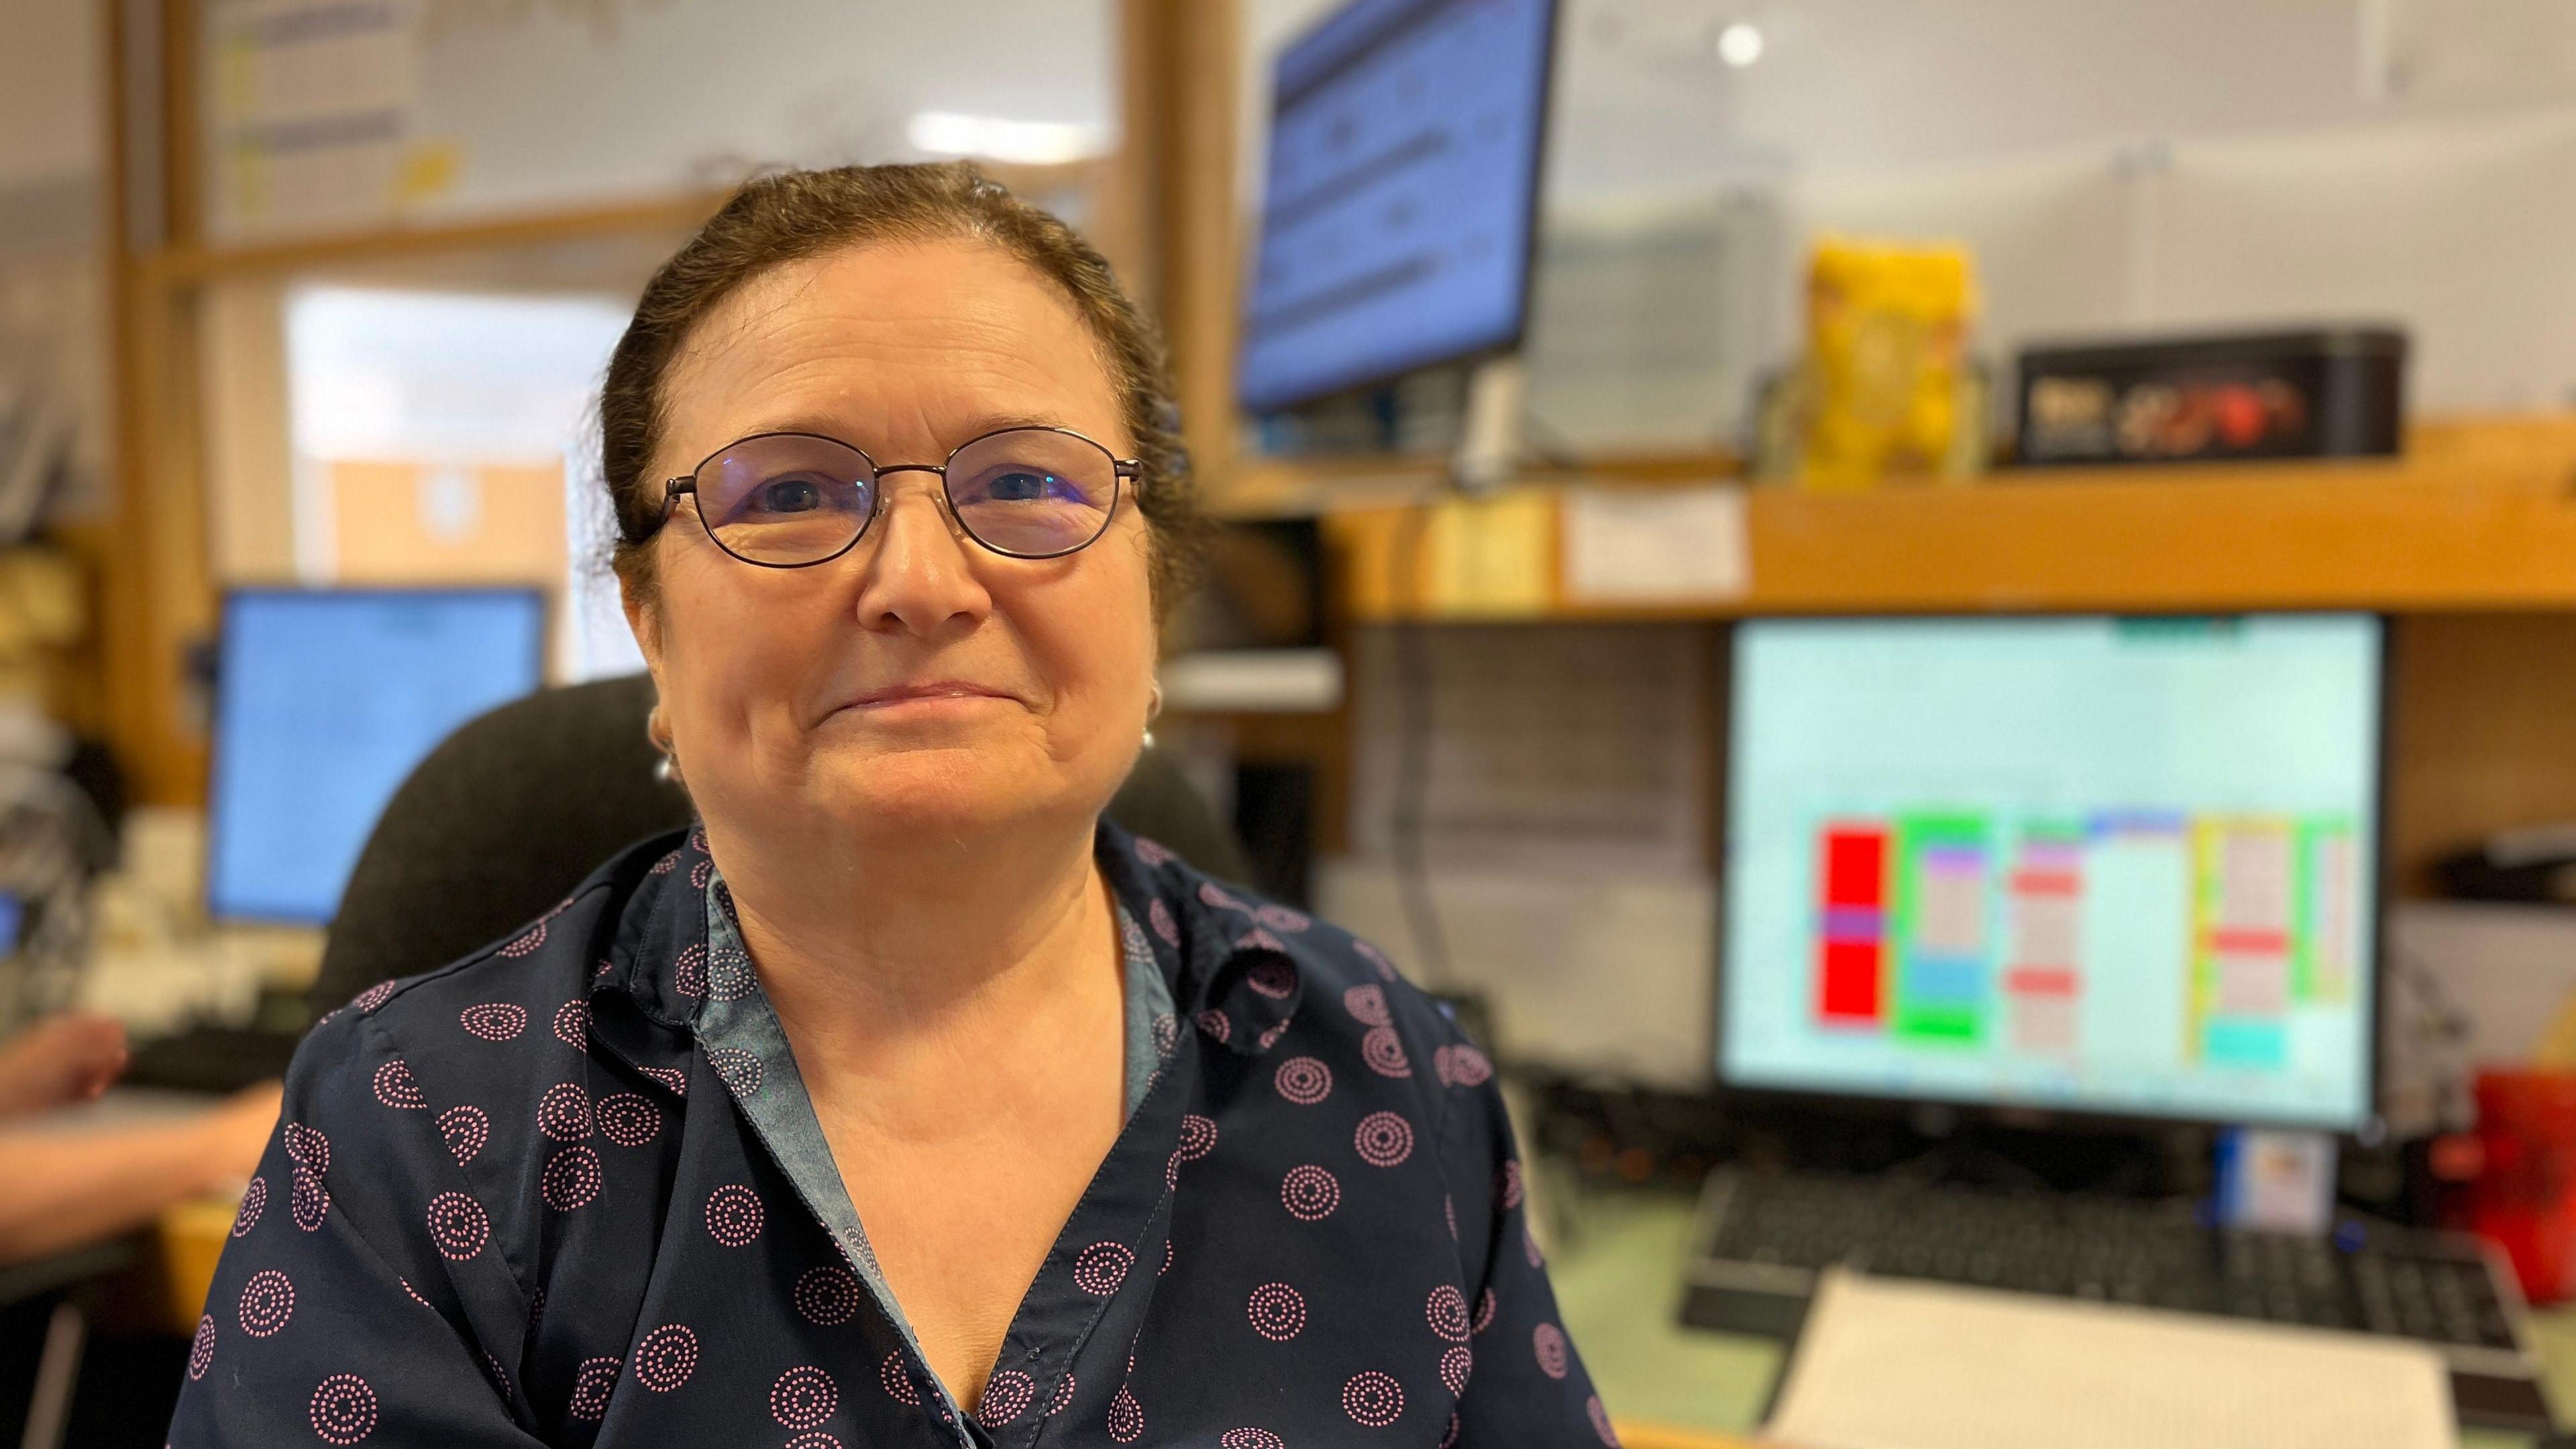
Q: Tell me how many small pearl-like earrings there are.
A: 2